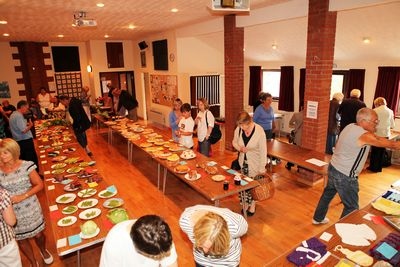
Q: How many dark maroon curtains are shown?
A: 5